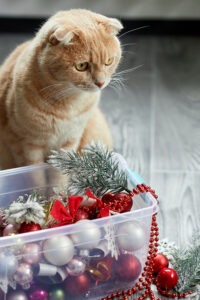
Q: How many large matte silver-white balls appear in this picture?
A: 3